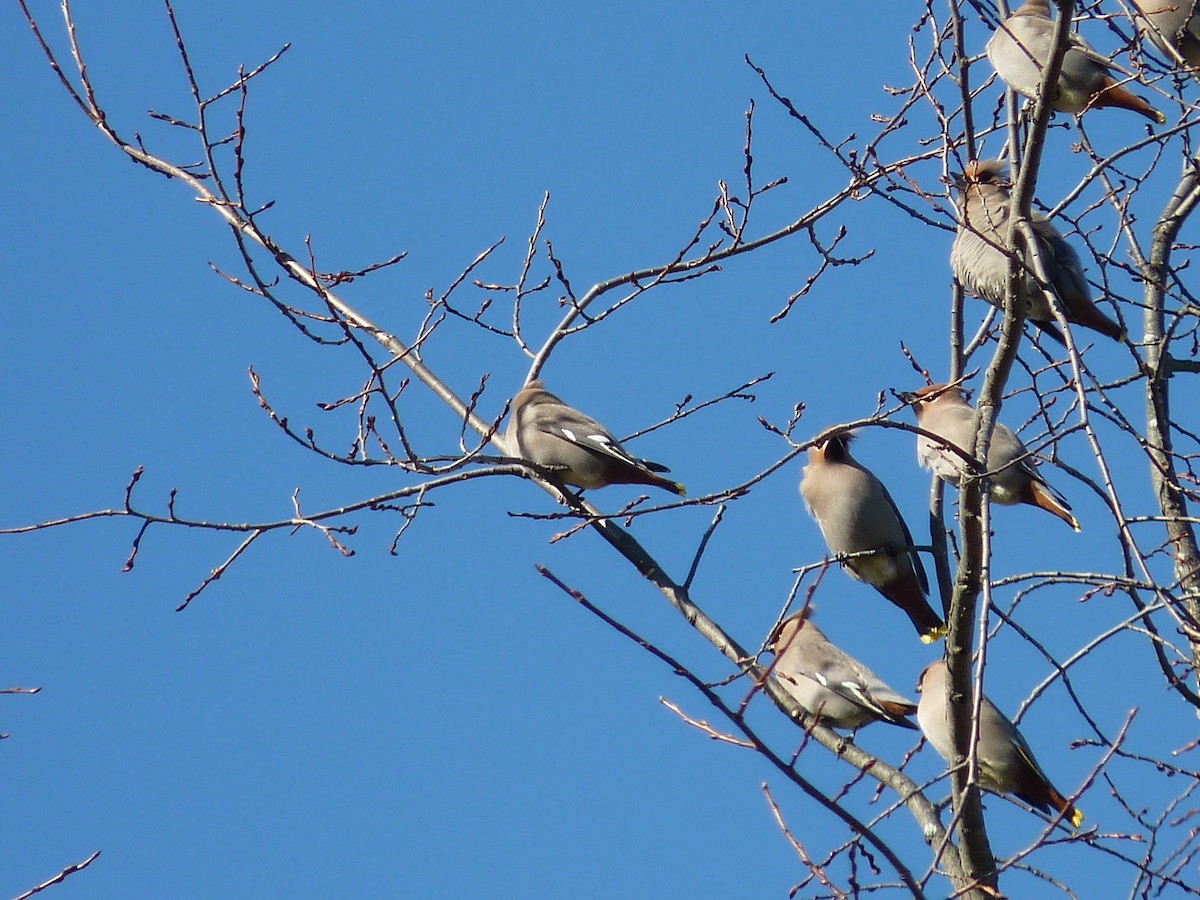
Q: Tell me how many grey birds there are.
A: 8